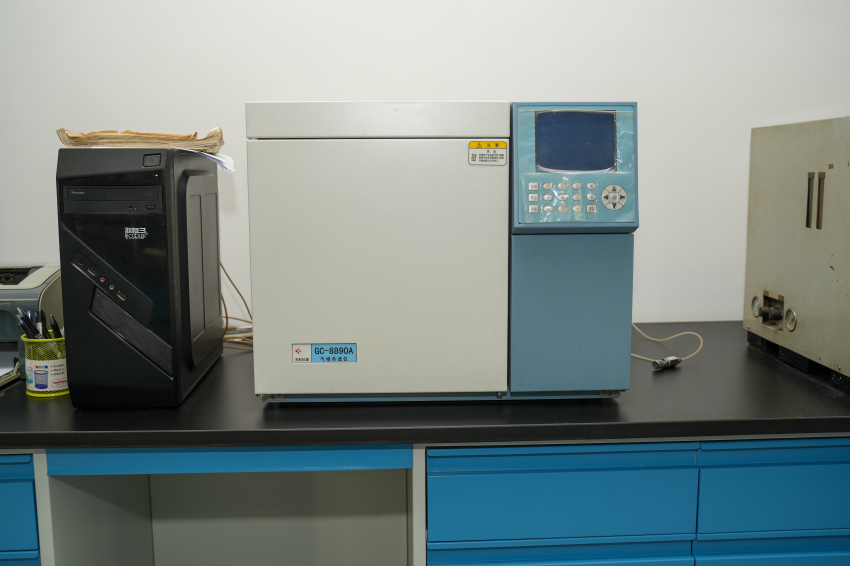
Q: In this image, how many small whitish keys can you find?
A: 15